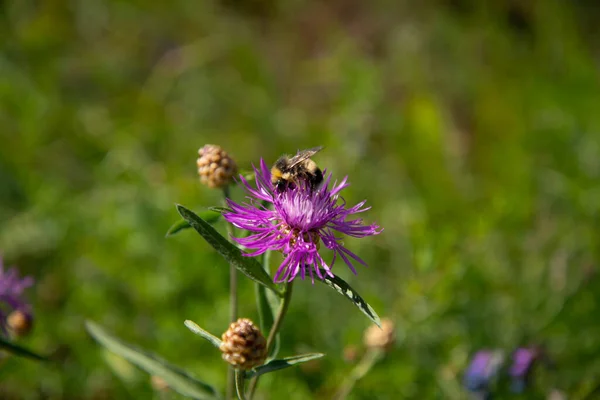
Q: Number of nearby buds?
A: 2